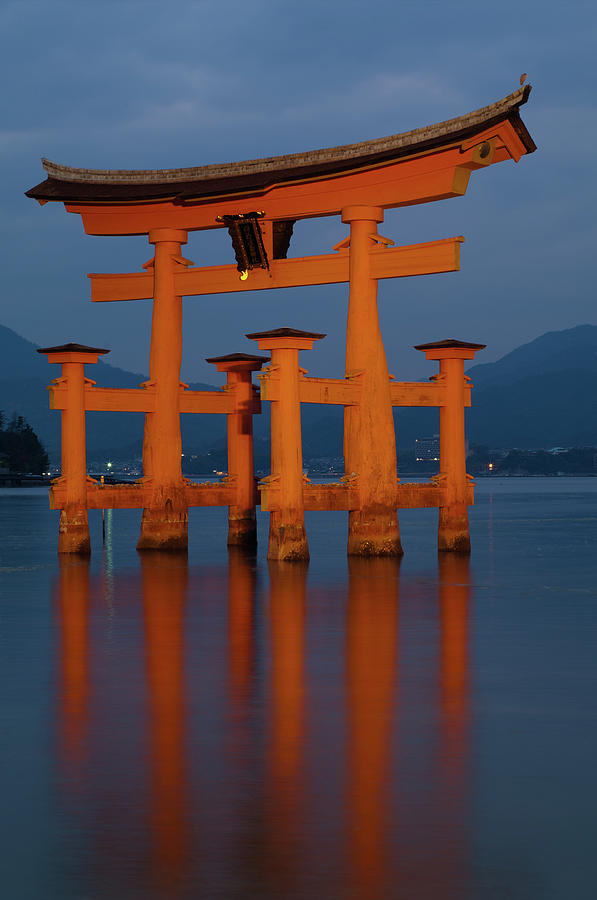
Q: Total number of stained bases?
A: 6